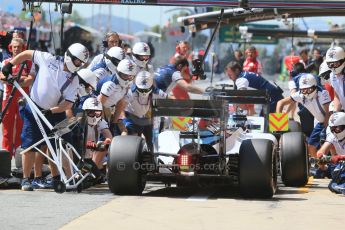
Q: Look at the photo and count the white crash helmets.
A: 11